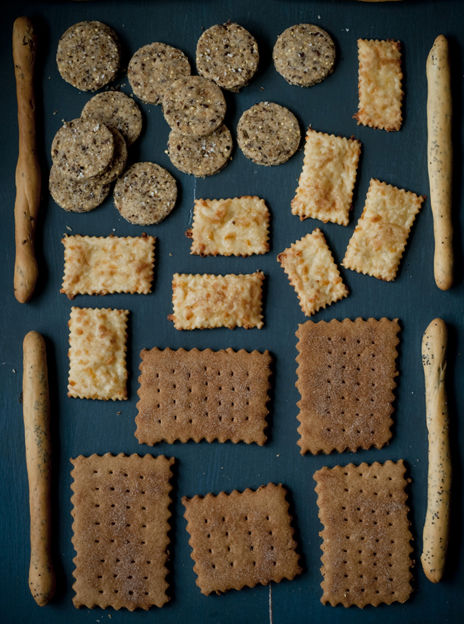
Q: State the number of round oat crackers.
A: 12